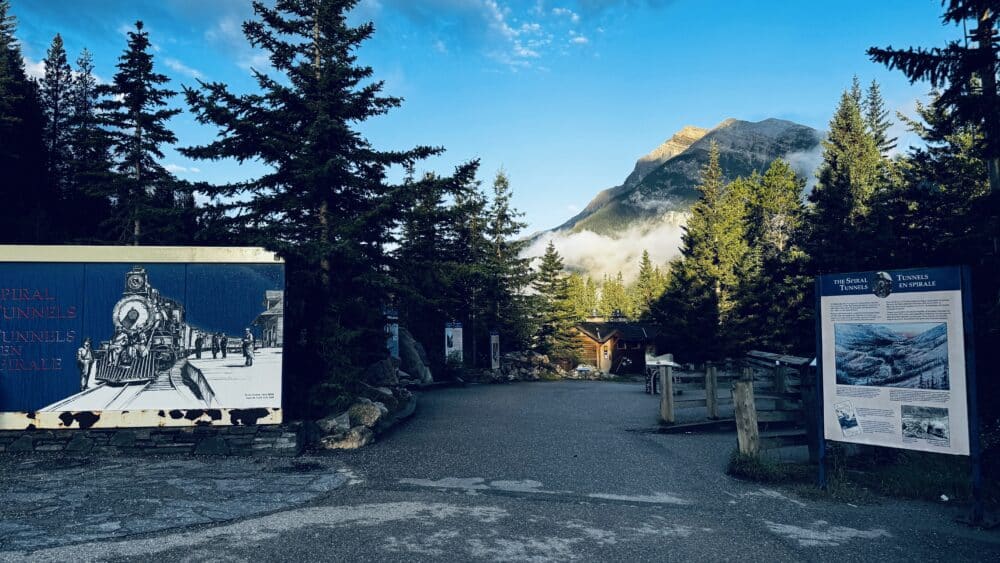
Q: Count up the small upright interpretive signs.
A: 3